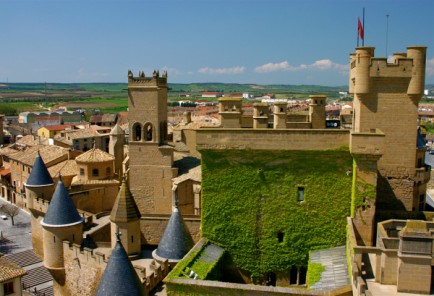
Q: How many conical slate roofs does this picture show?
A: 4